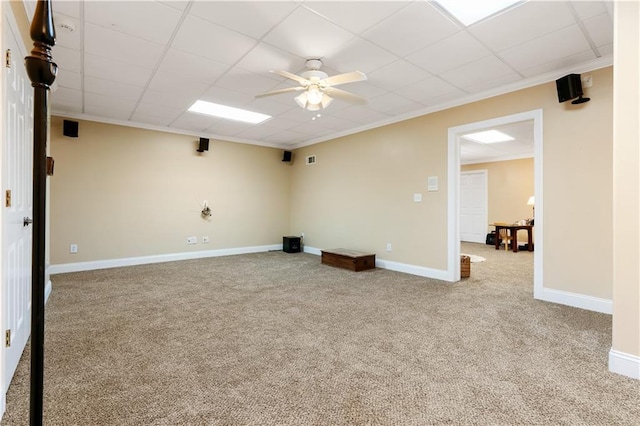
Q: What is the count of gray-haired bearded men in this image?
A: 0